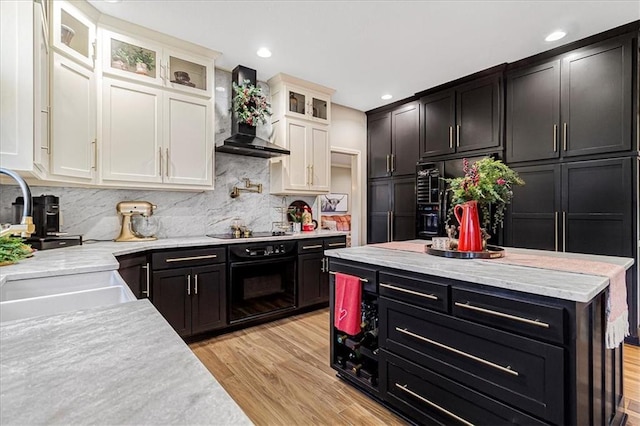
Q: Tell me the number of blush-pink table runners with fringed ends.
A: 1